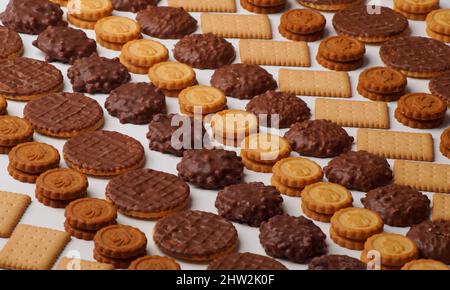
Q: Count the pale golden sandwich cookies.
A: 14